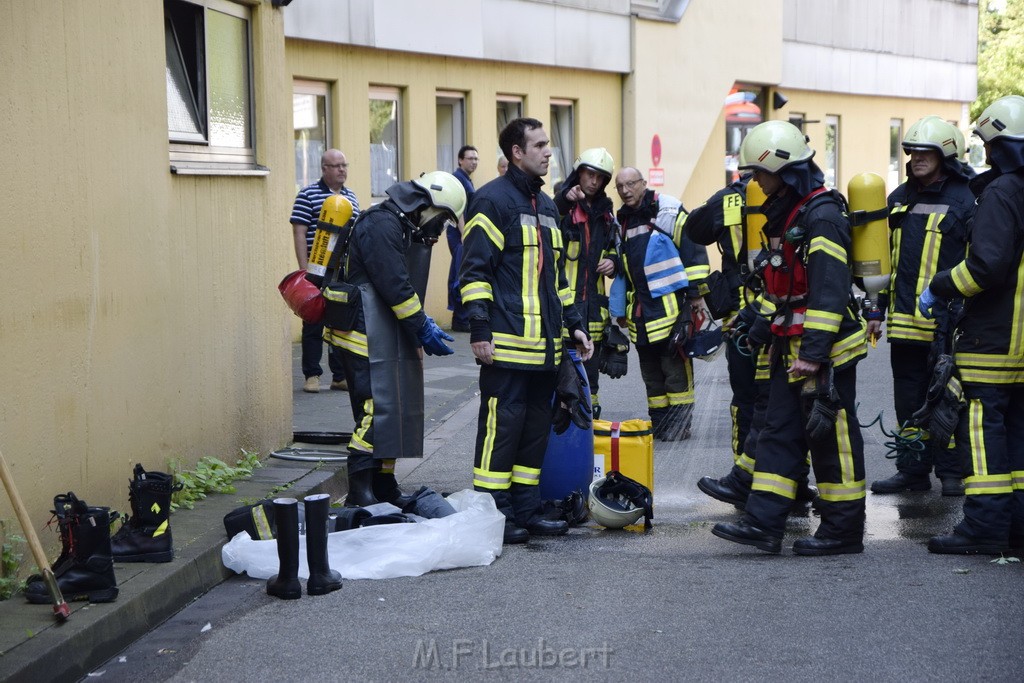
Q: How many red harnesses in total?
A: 1